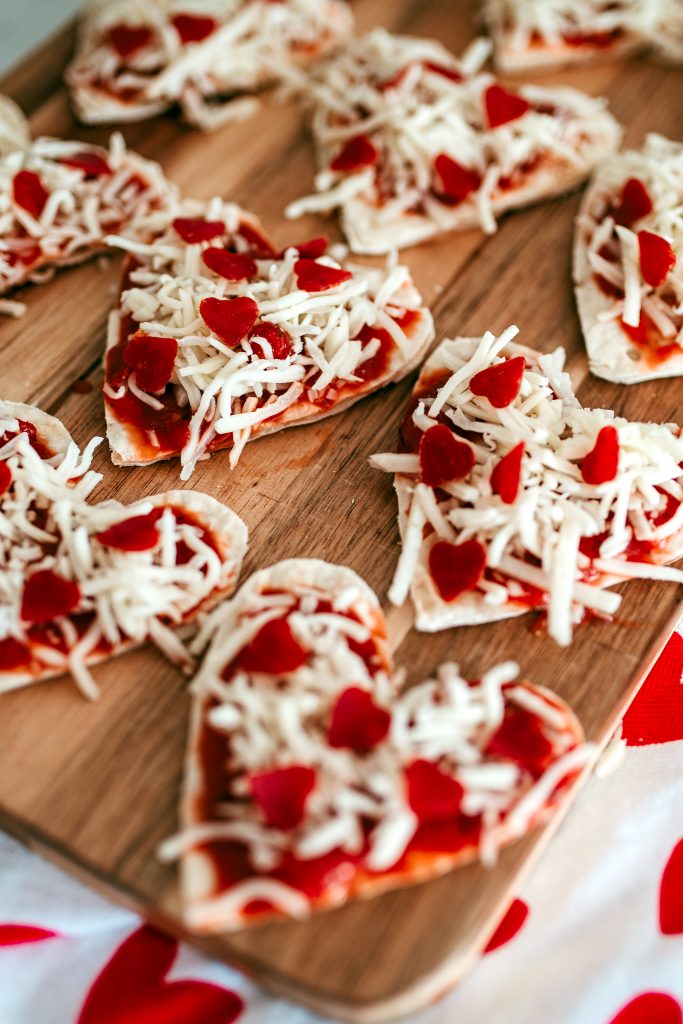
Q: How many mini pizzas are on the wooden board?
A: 9